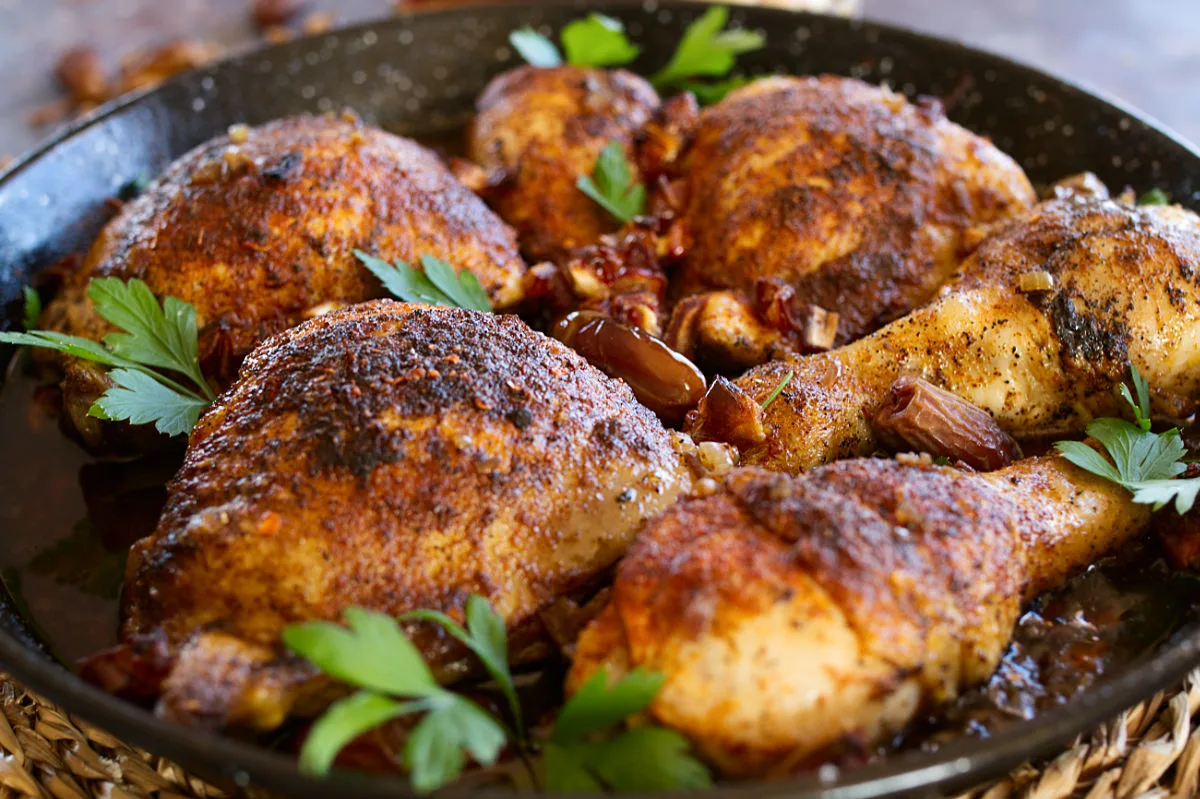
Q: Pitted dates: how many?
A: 2